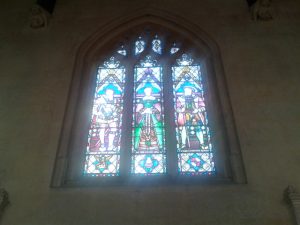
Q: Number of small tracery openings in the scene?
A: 4